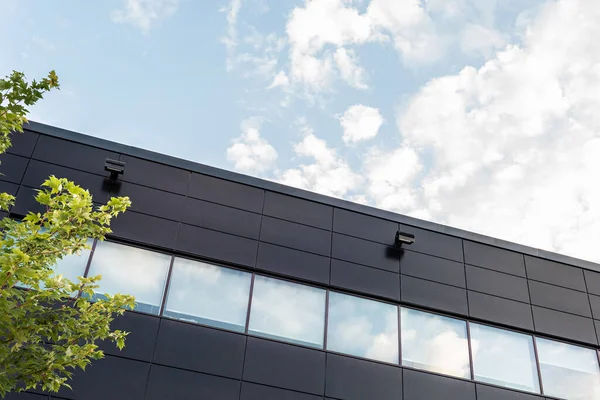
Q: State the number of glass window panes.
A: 8